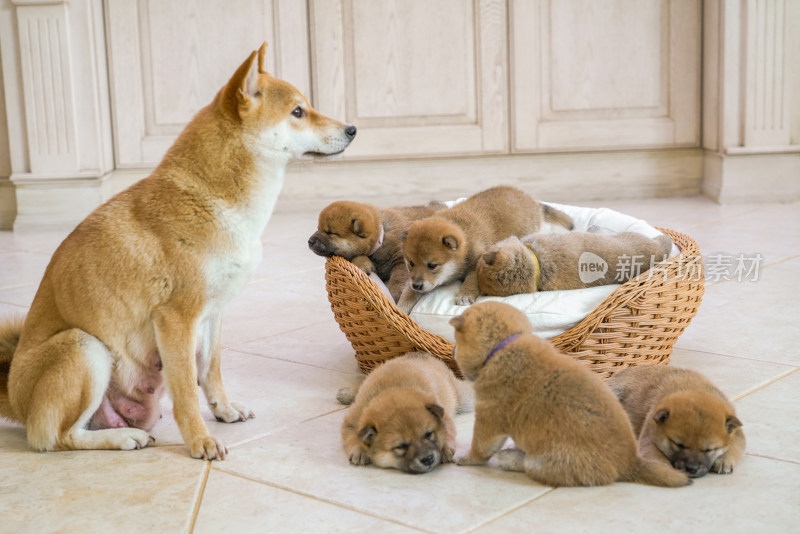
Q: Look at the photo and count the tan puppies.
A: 6